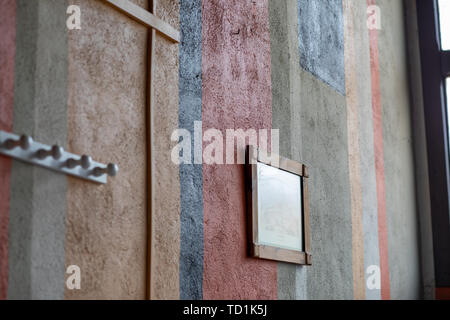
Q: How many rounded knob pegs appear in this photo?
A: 4